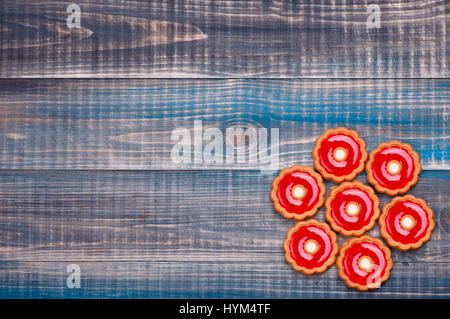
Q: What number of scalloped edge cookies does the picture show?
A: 7